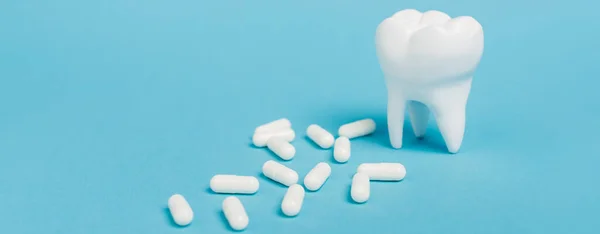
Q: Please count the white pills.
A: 14